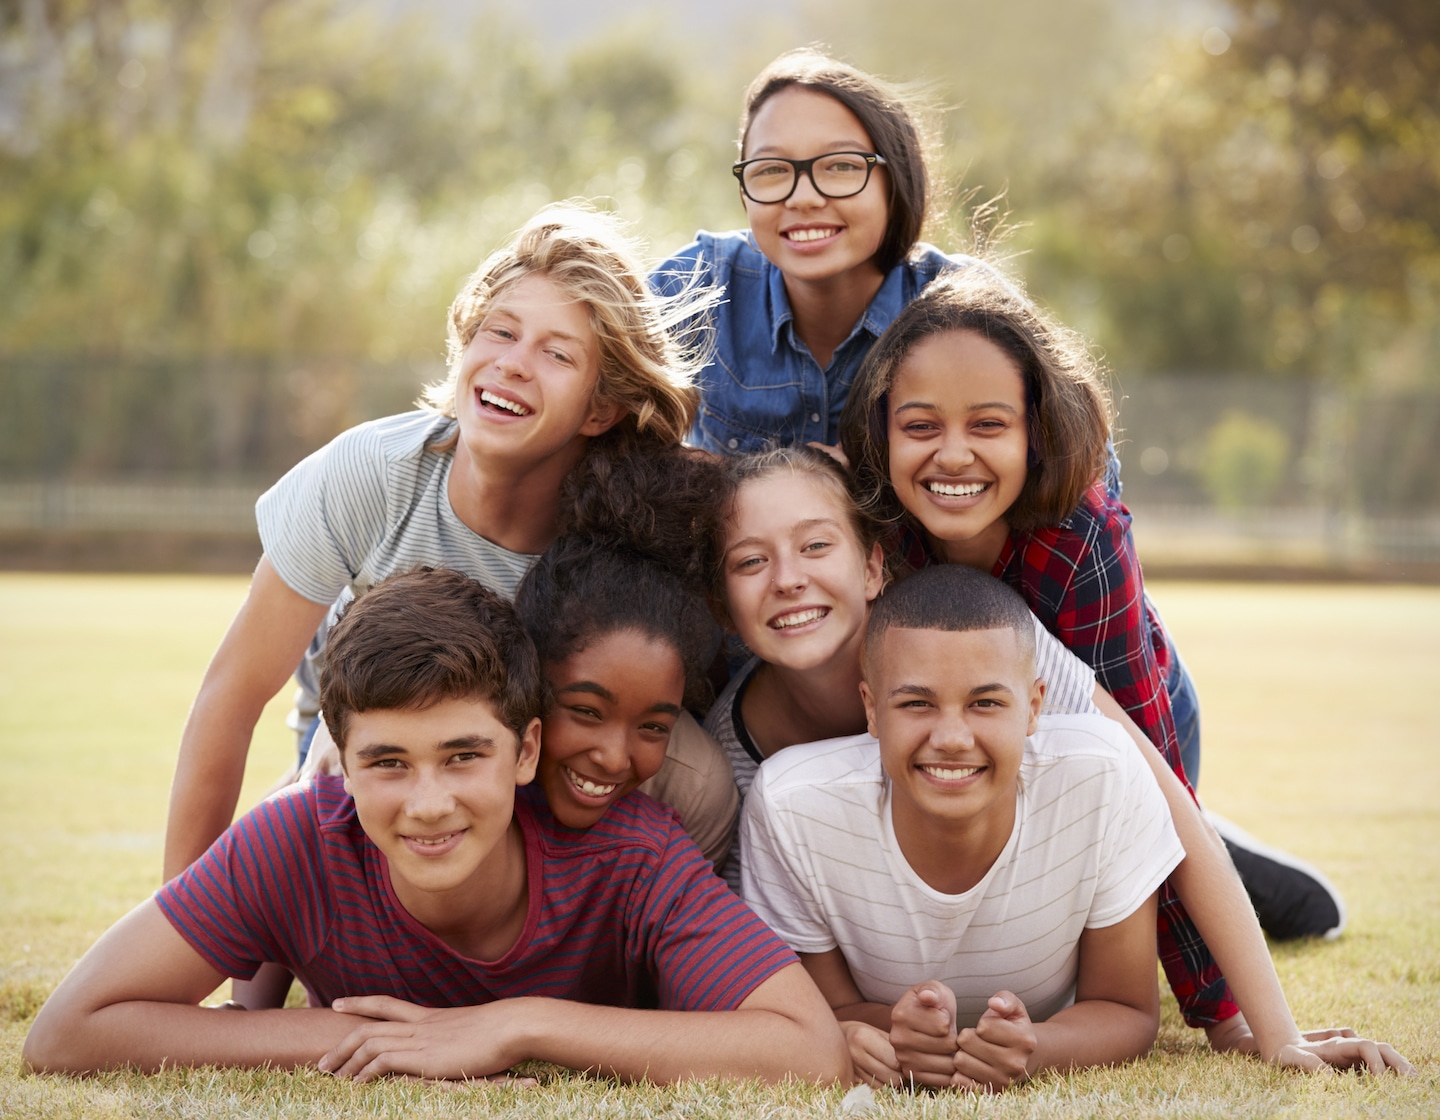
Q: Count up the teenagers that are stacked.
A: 7